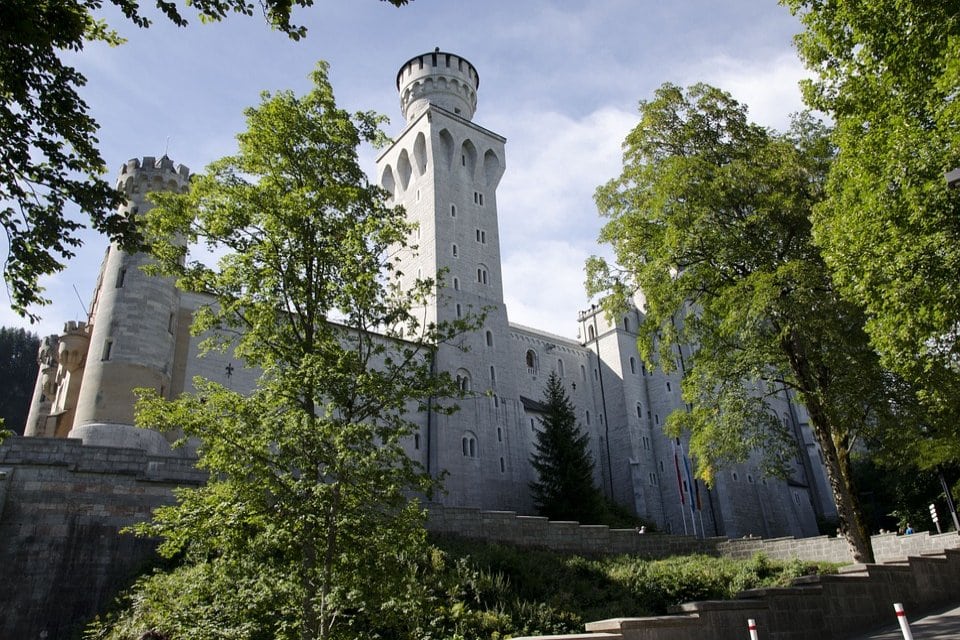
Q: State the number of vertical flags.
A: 3